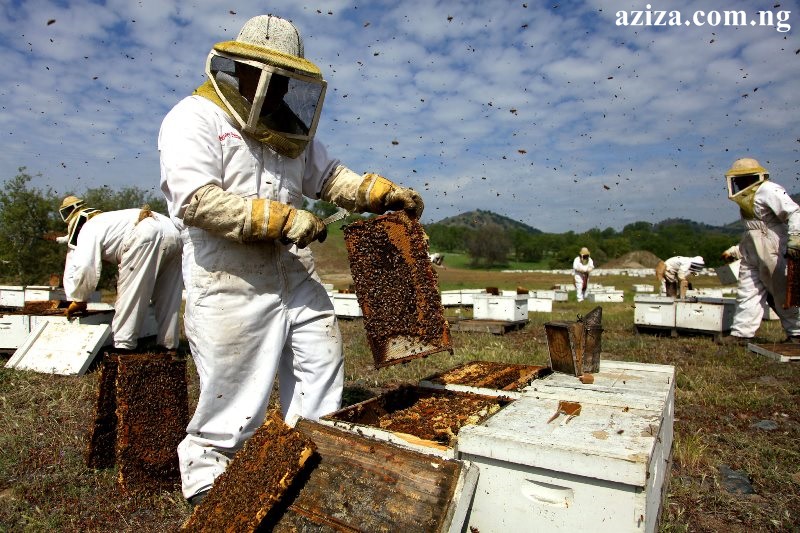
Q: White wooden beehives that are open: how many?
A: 2